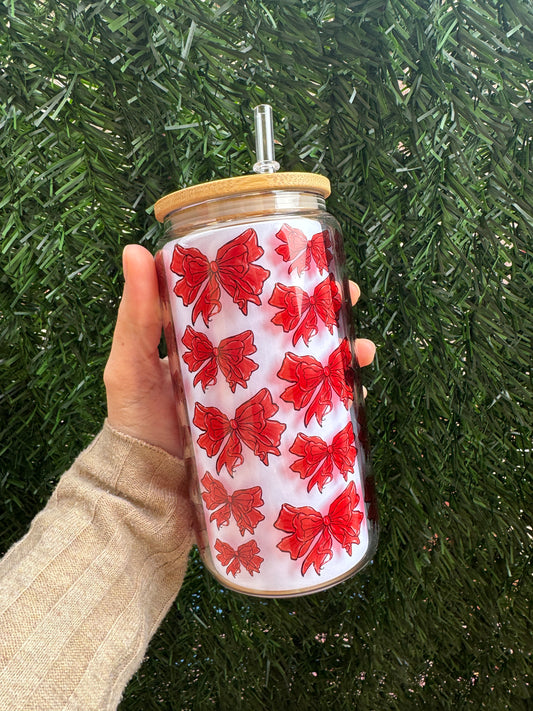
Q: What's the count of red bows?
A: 10